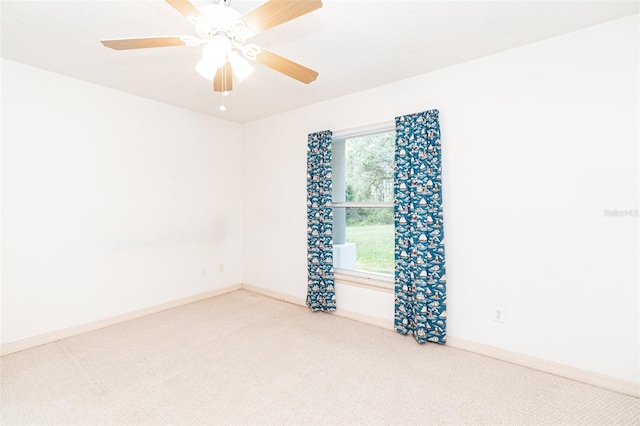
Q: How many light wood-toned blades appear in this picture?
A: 5